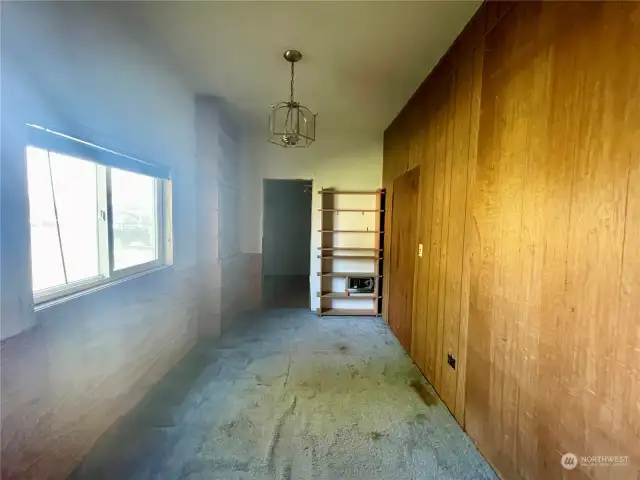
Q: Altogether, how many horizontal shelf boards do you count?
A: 8